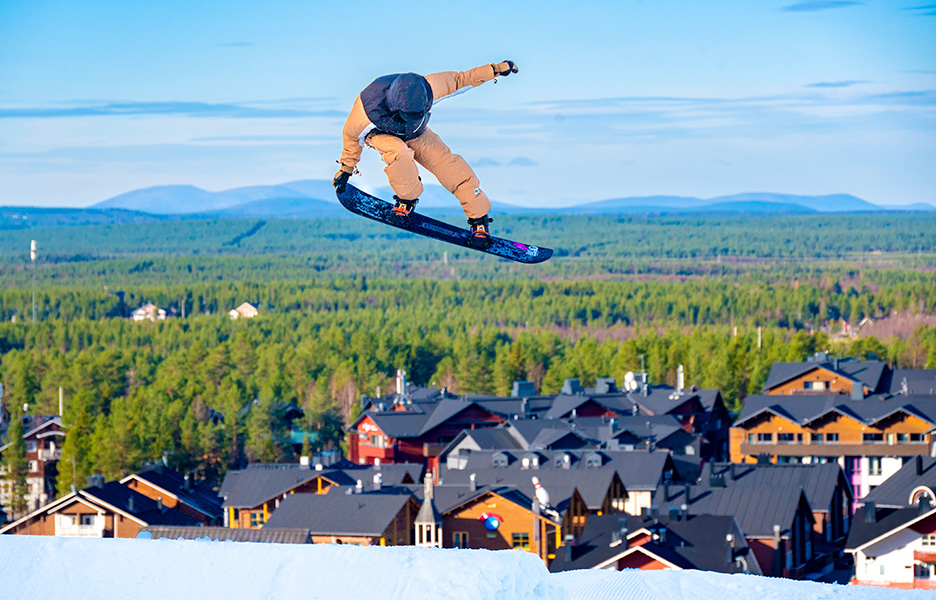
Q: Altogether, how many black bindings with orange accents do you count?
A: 2